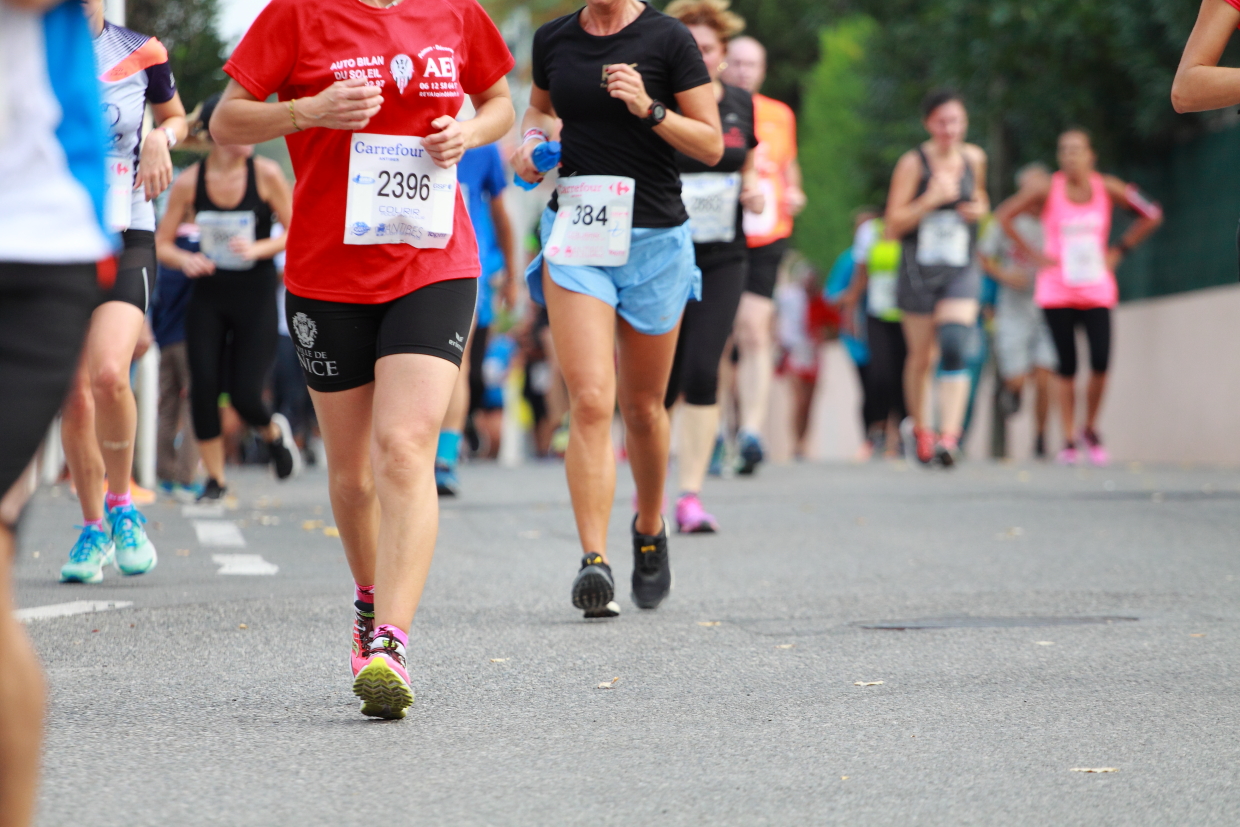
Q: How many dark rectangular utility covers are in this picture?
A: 1